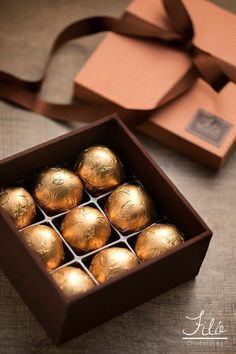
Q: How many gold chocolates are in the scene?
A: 9